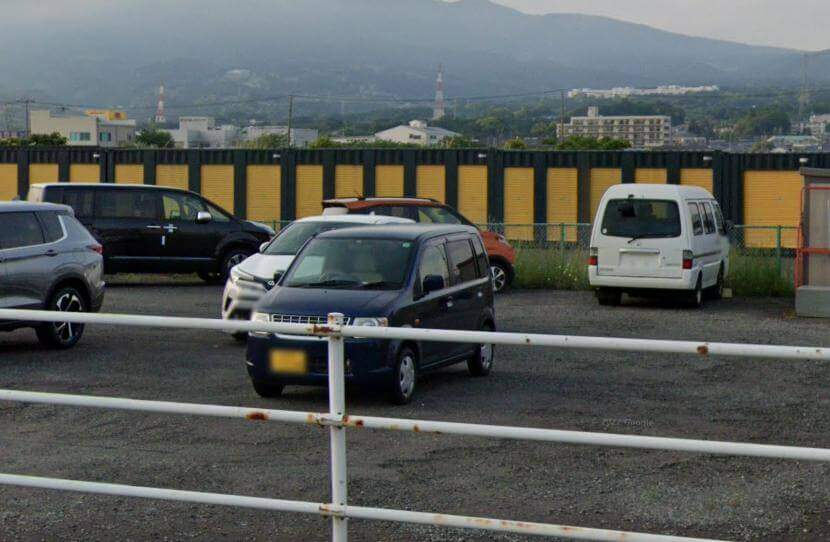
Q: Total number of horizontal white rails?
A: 3